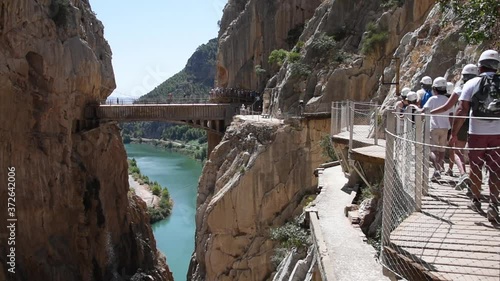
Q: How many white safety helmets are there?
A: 7